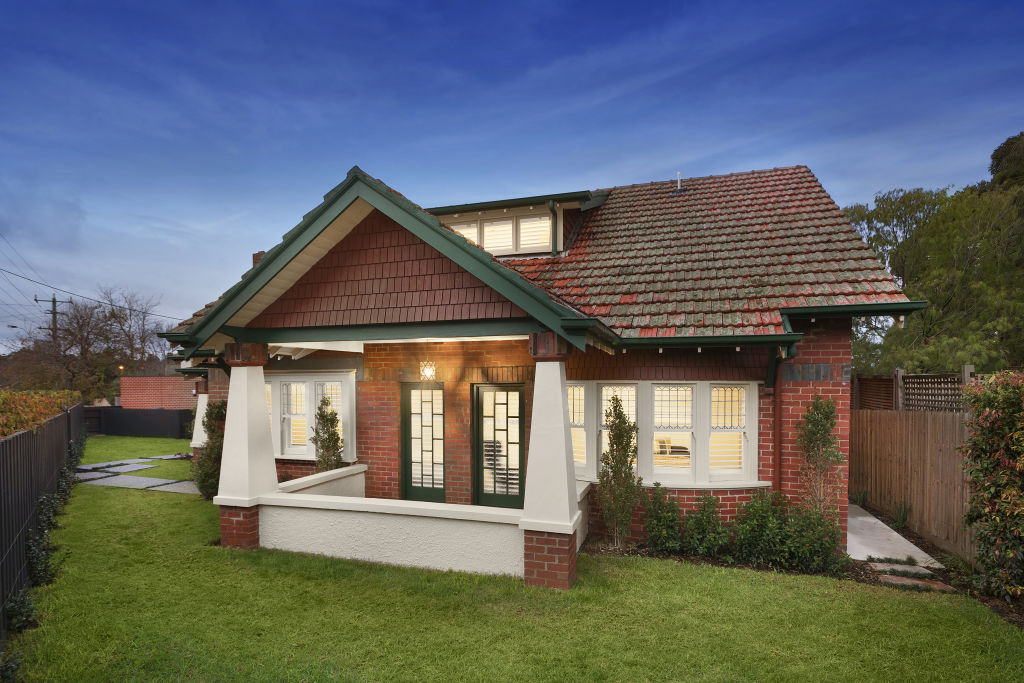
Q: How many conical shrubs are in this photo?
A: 3